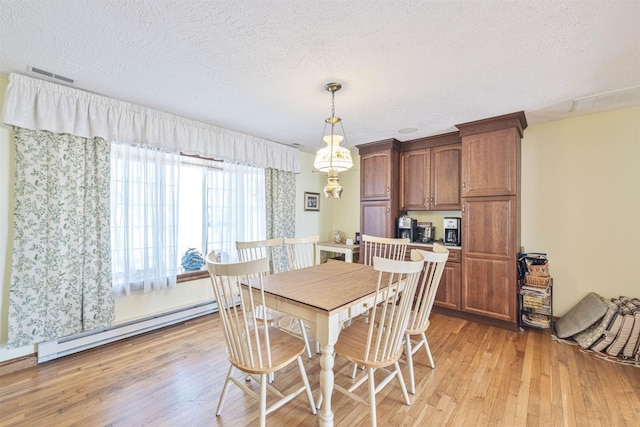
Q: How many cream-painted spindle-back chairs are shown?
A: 6